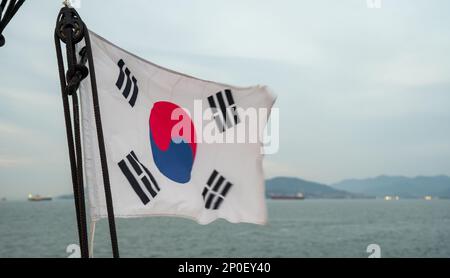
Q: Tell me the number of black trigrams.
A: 4